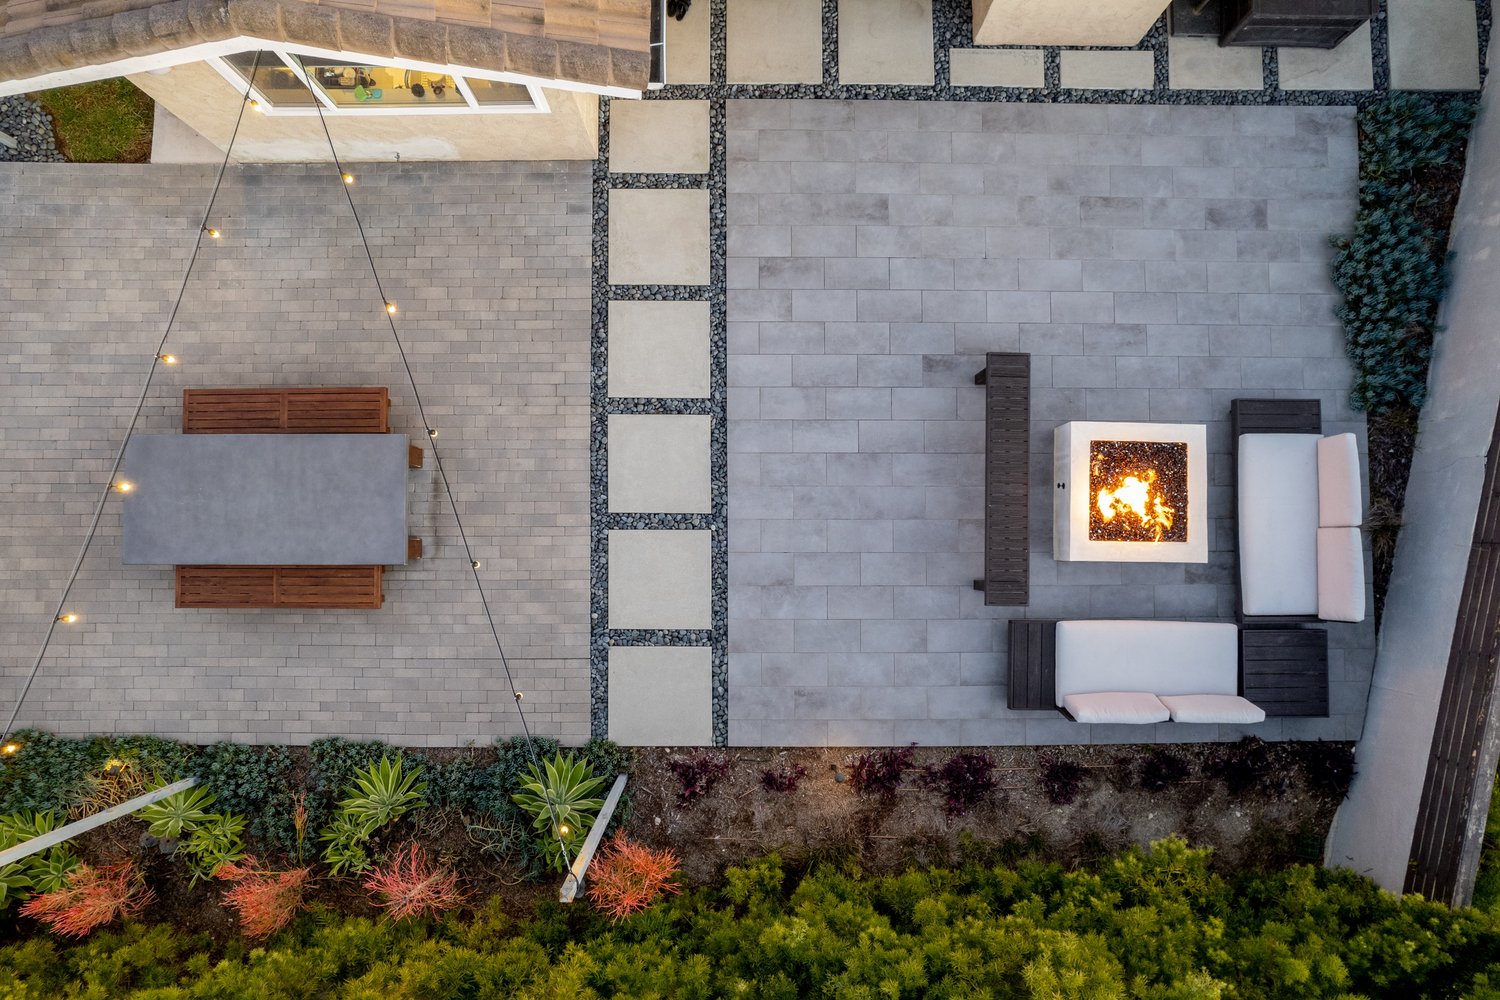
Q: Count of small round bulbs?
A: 12